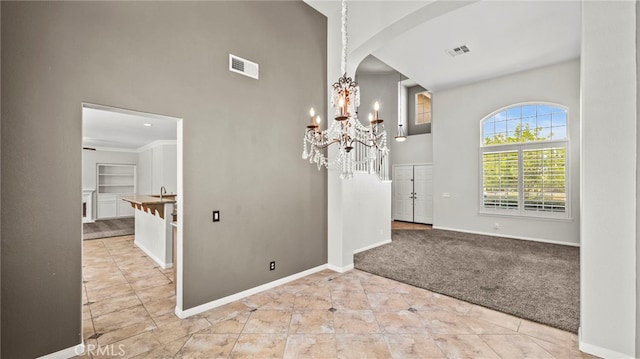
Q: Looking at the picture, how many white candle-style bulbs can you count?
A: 5